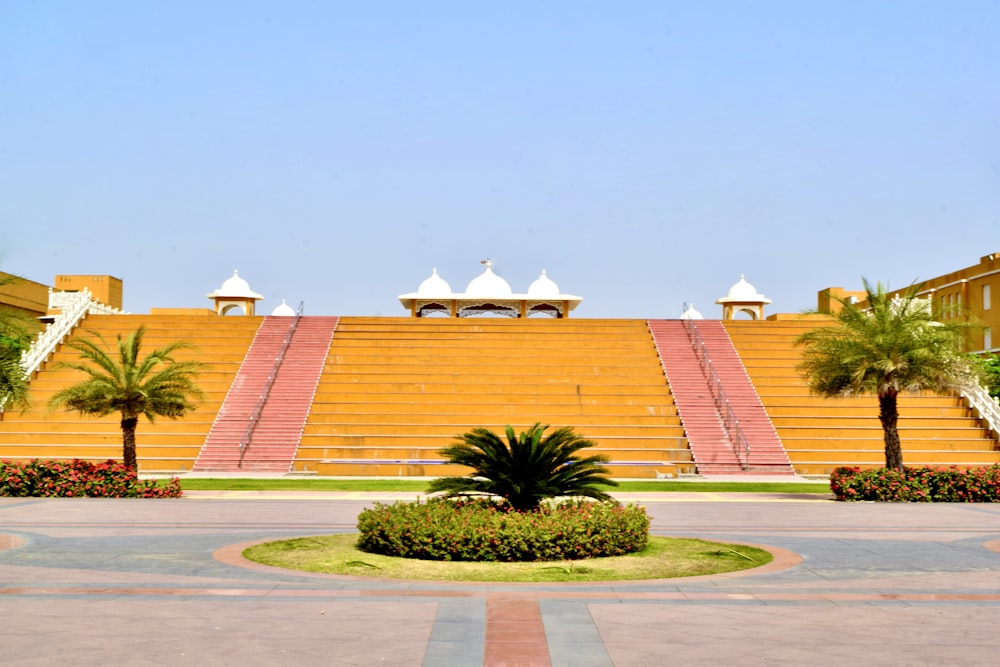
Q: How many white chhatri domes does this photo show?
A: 7